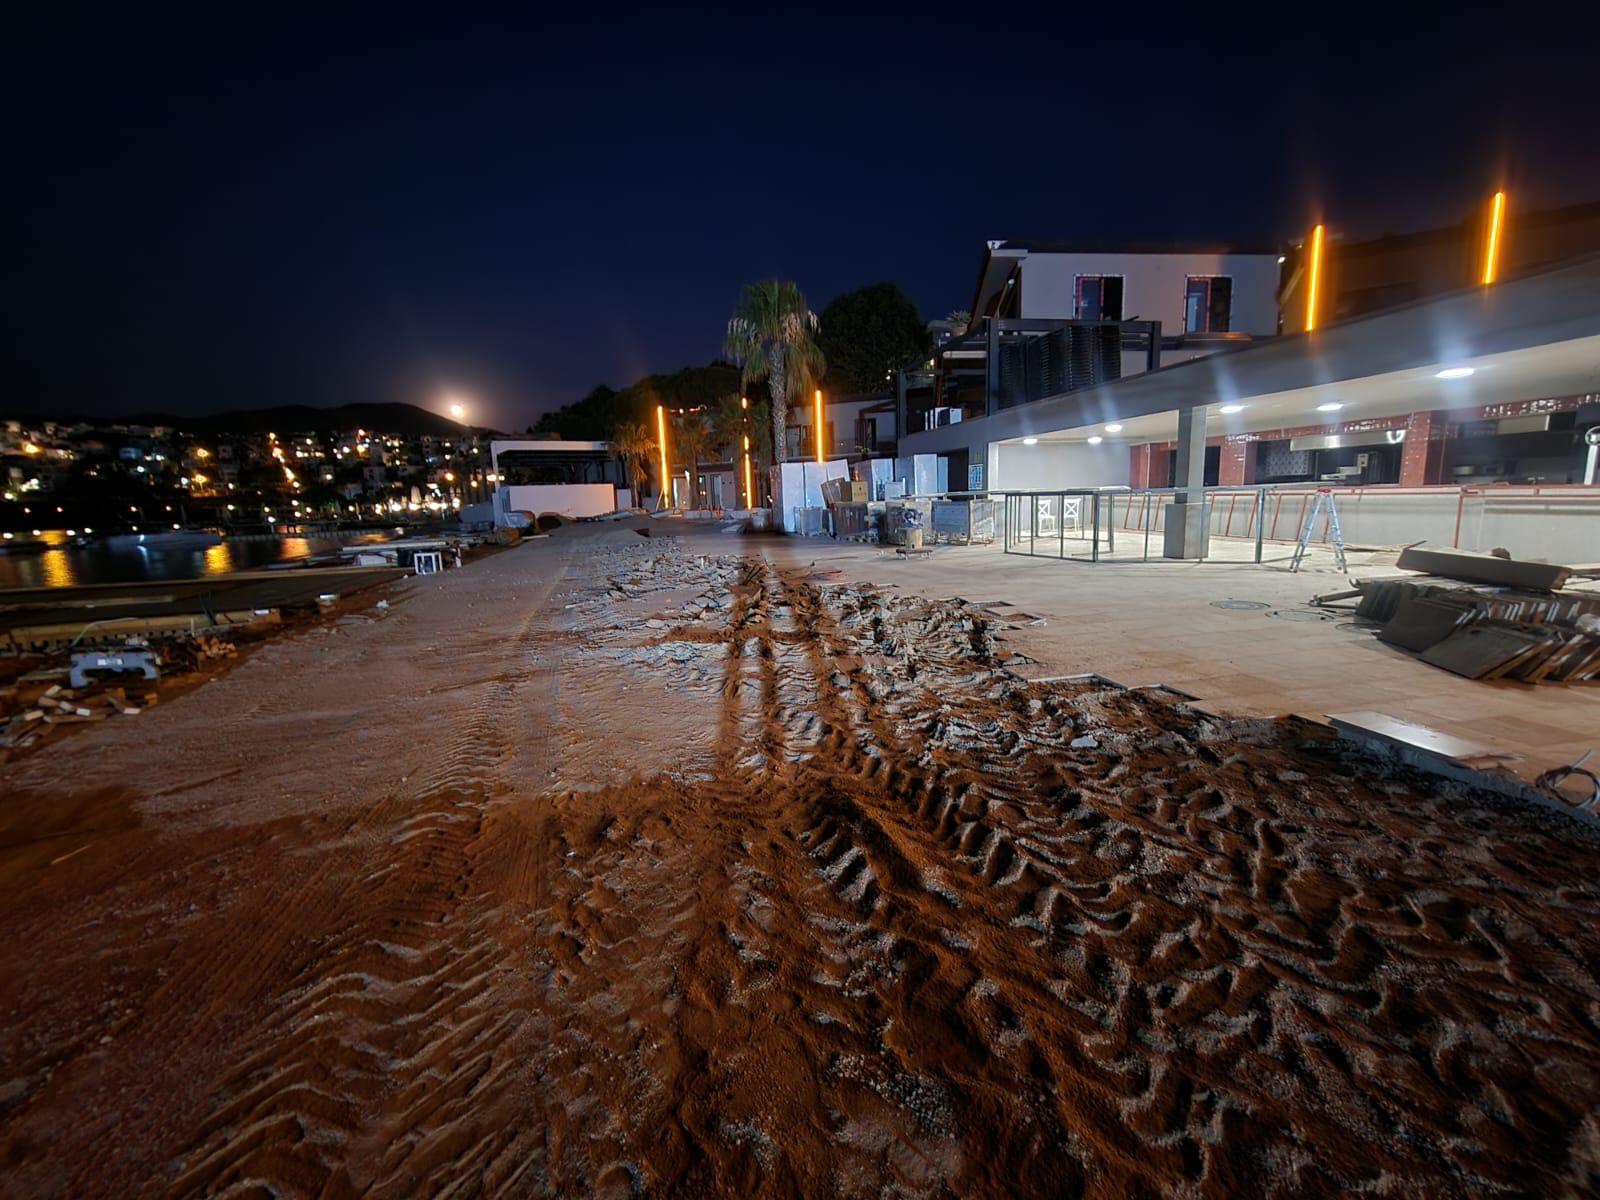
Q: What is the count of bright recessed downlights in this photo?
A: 6